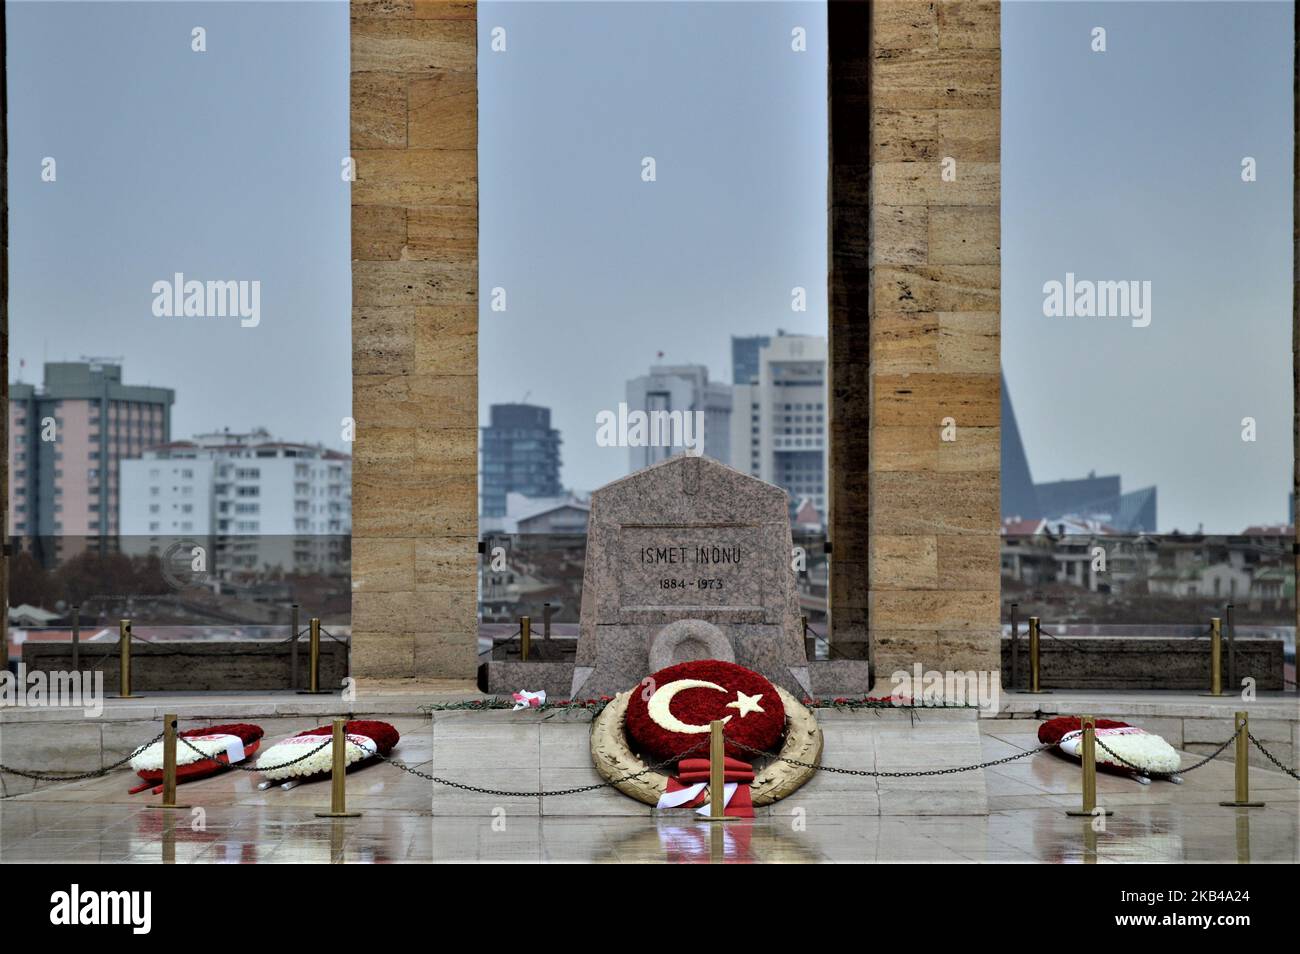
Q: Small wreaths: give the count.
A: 3